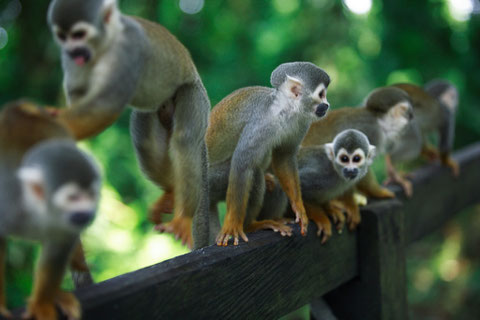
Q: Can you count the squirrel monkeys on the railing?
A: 6